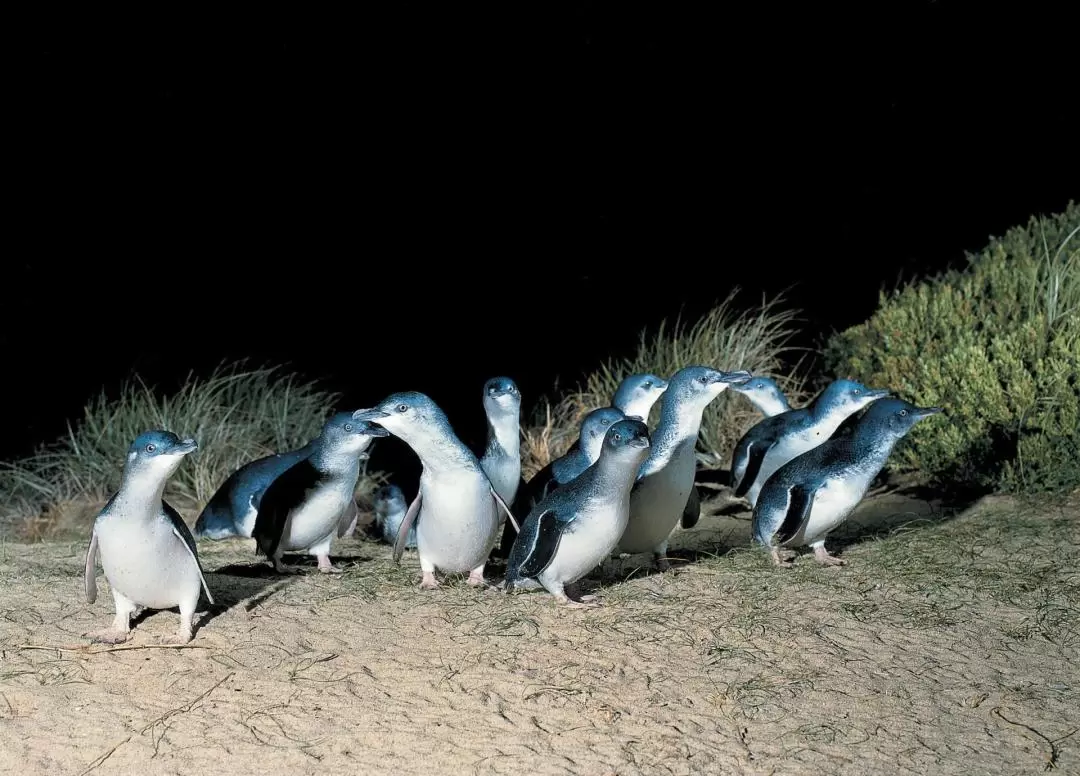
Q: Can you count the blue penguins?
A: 13